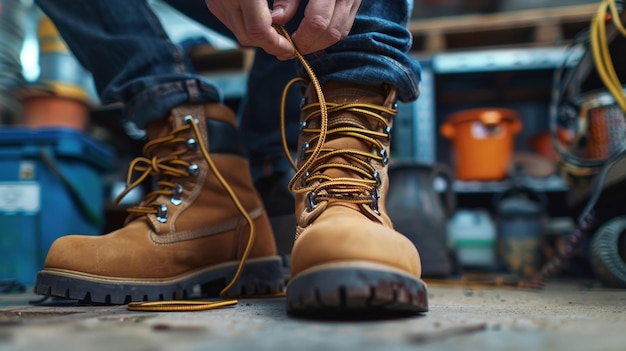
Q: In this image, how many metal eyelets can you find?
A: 15